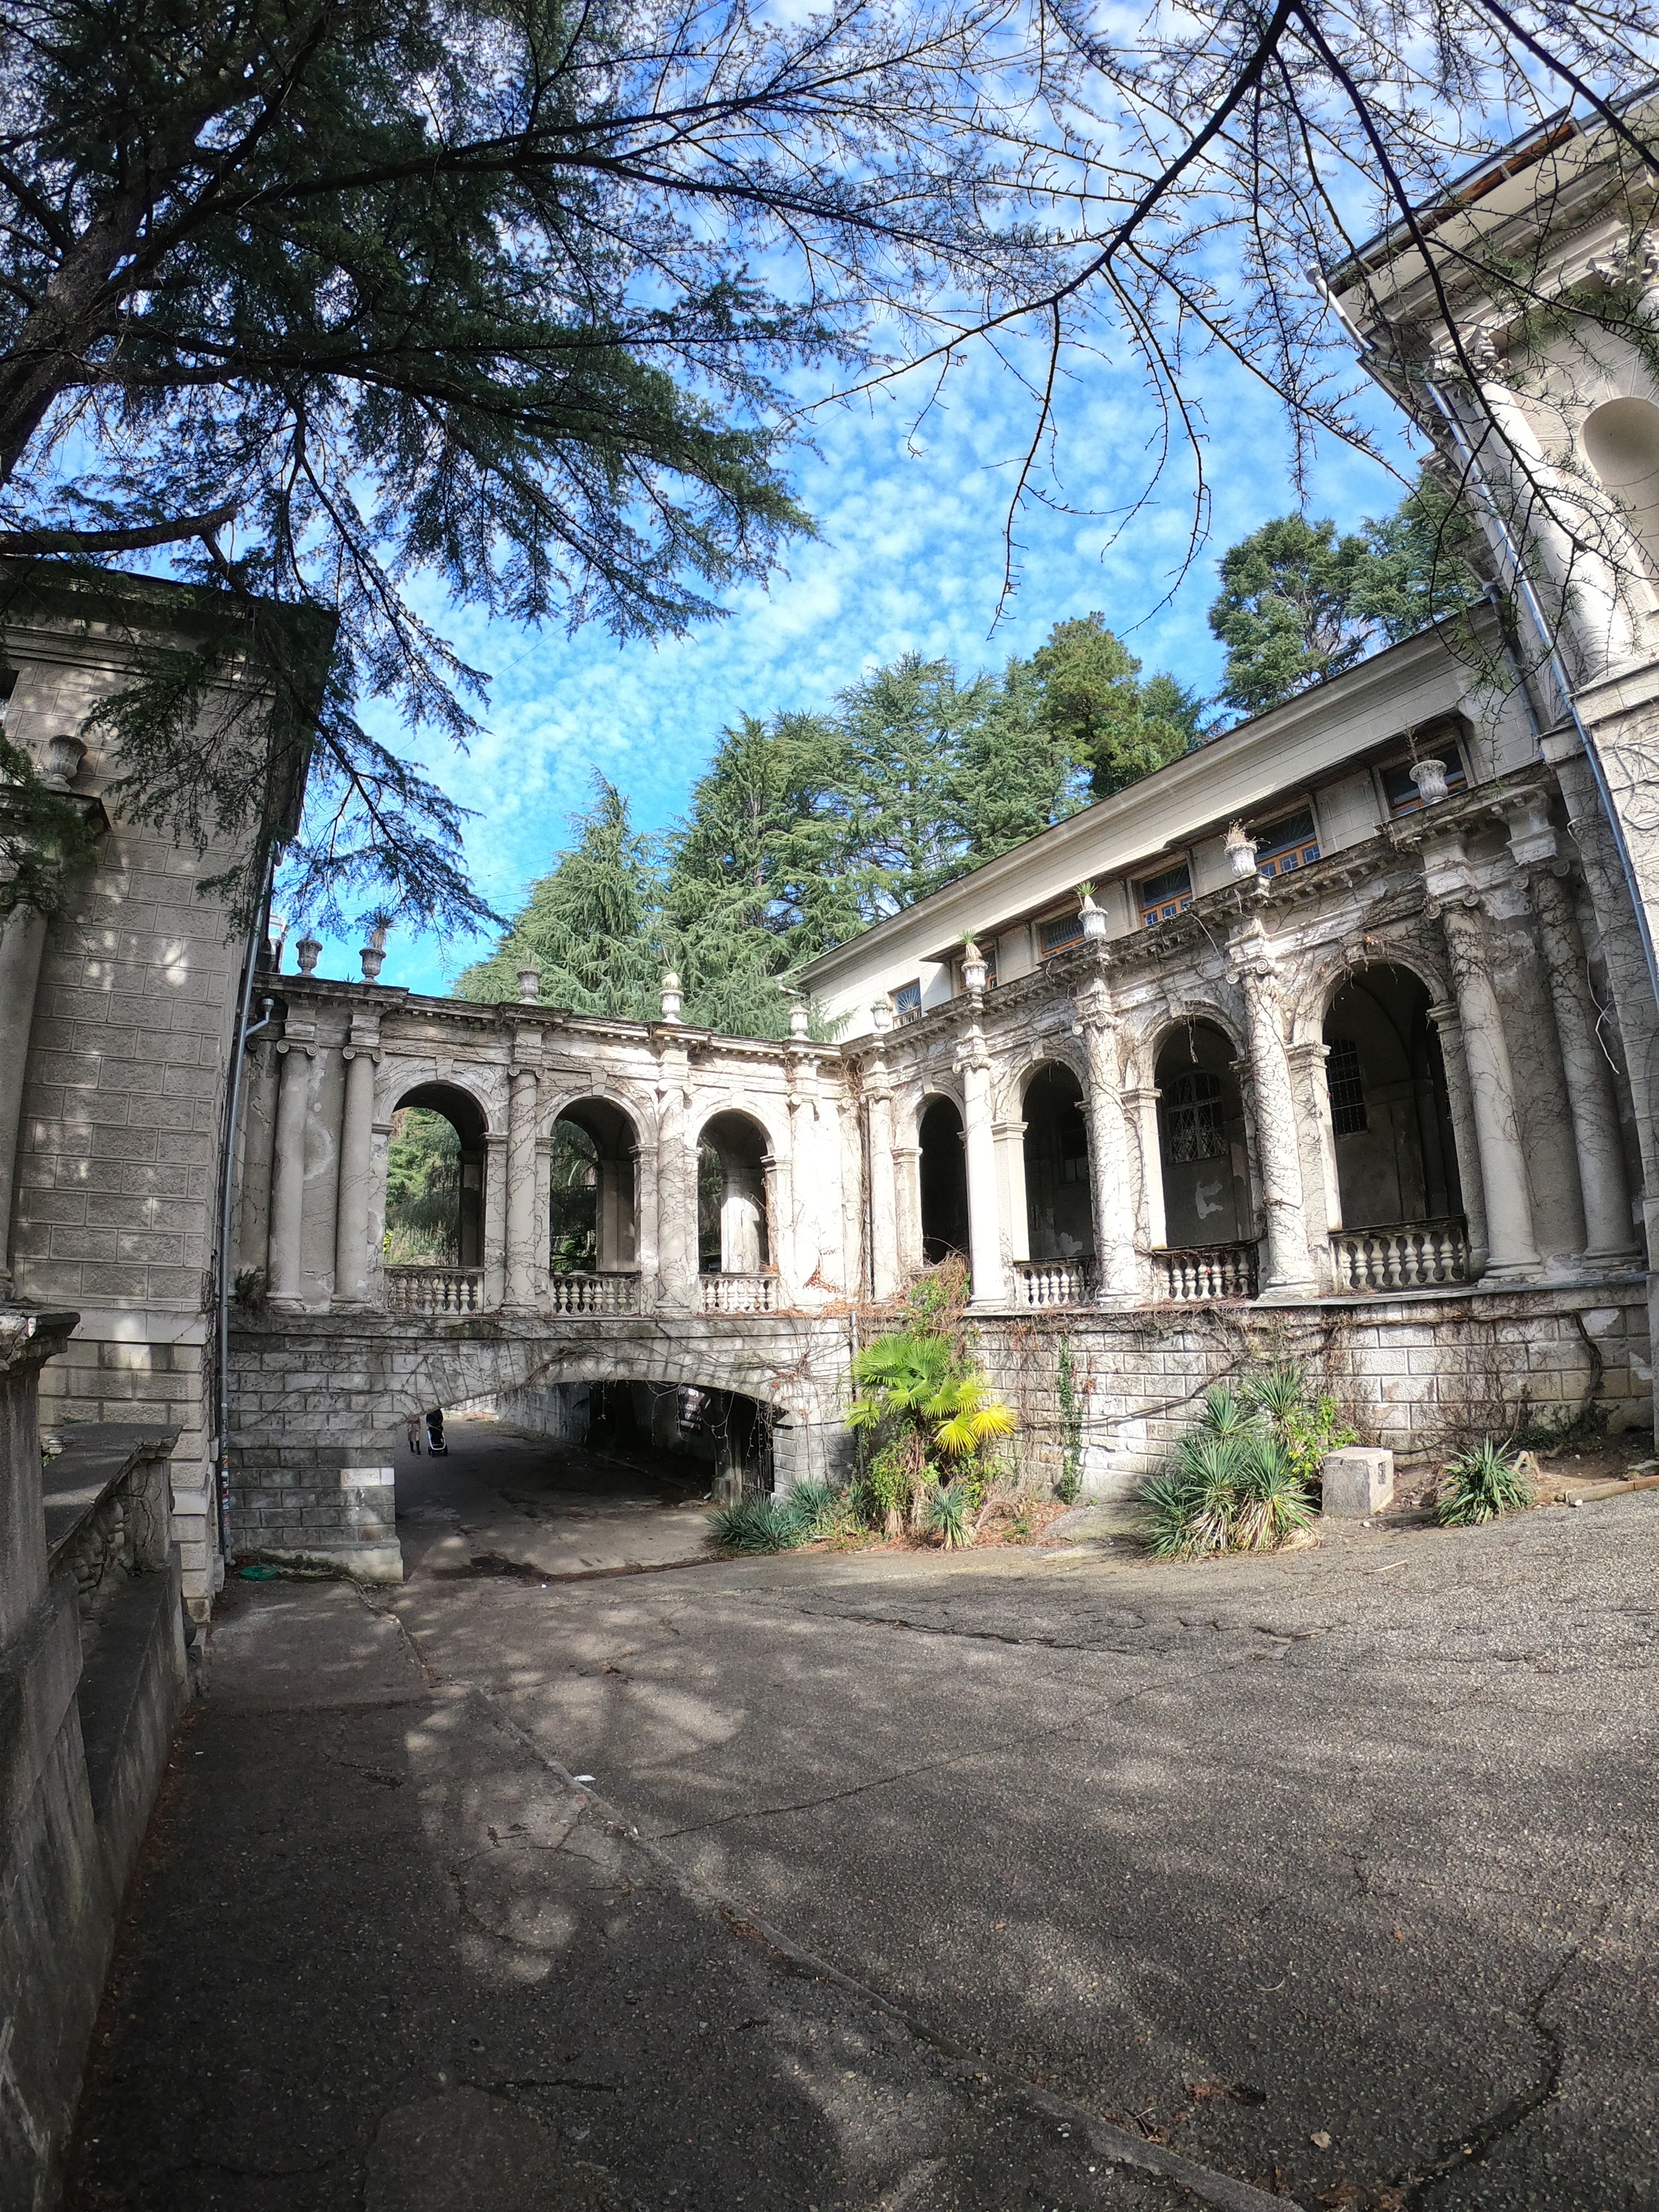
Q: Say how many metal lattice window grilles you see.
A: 2